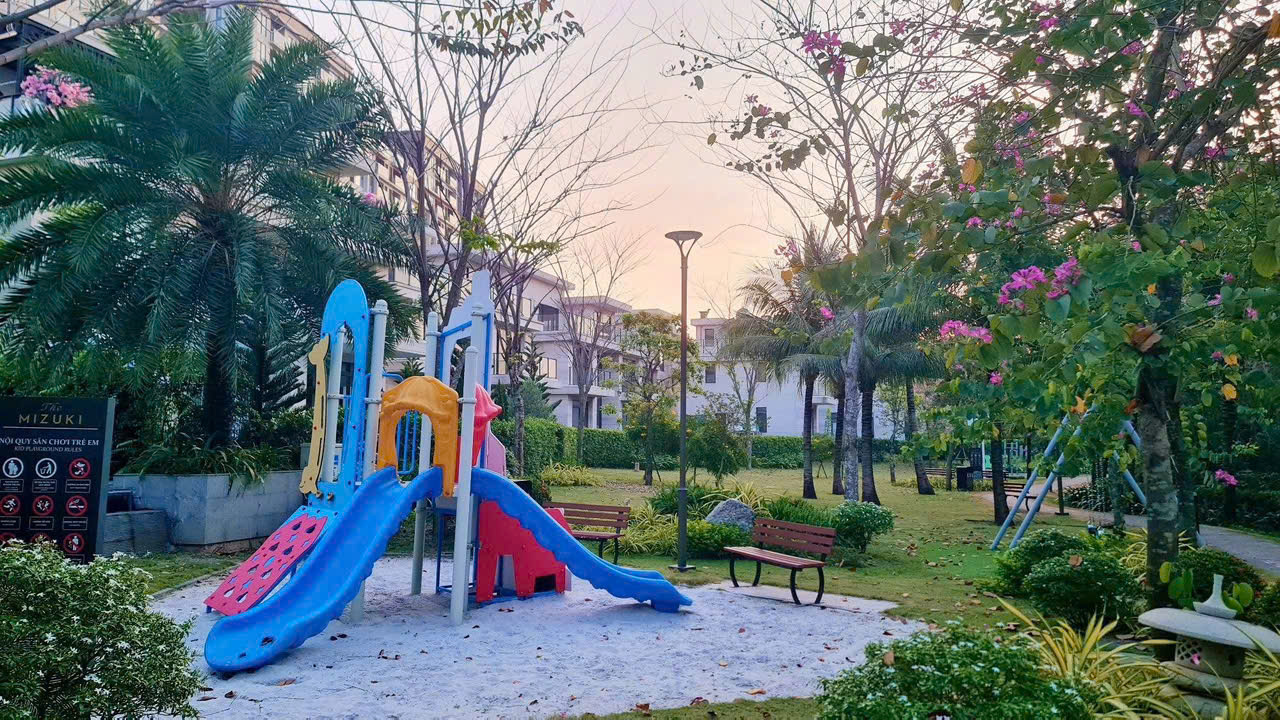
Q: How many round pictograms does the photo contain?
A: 9